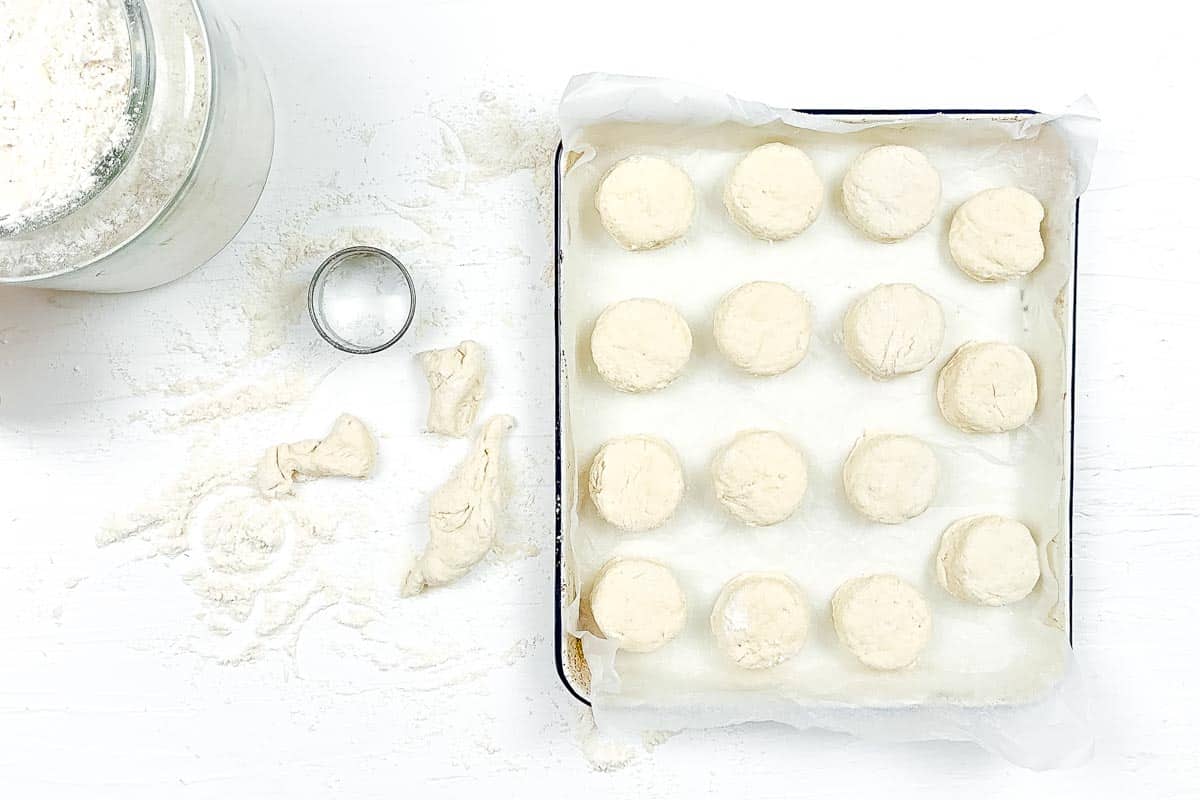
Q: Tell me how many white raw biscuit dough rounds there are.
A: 15